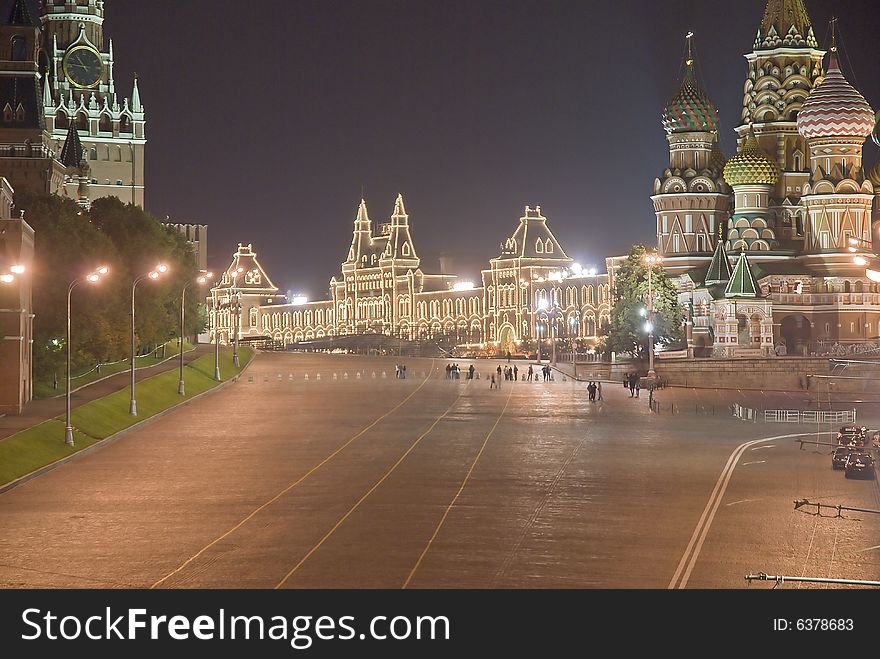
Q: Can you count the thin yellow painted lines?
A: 3